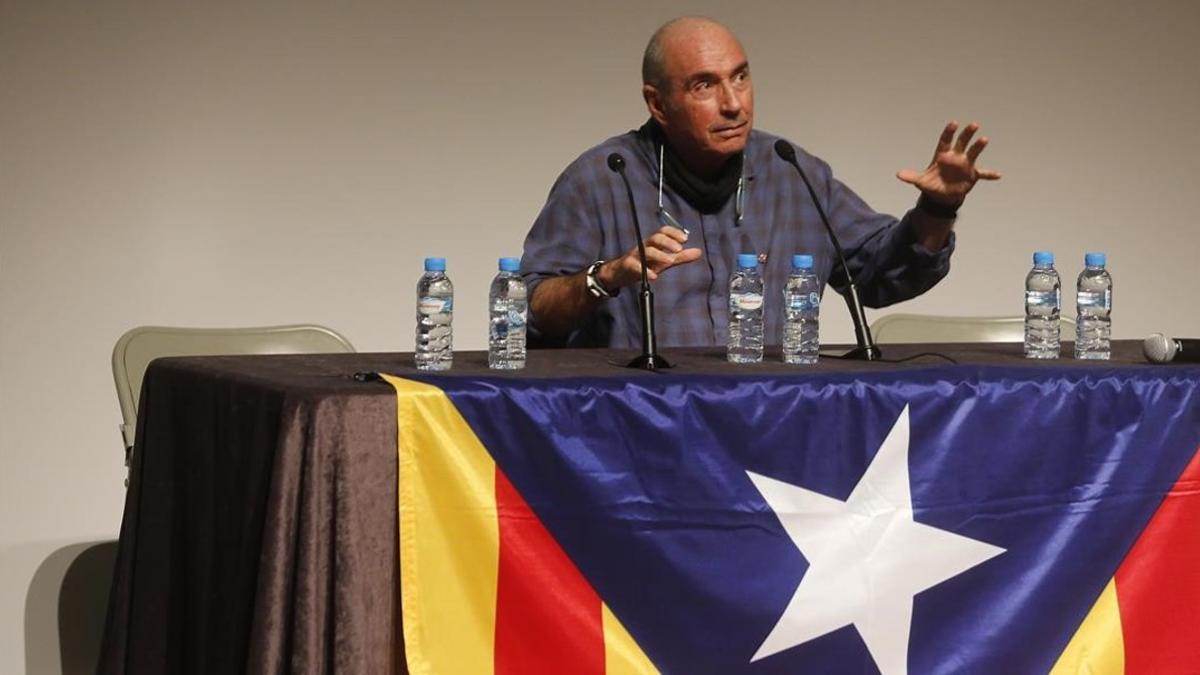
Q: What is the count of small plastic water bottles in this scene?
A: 6